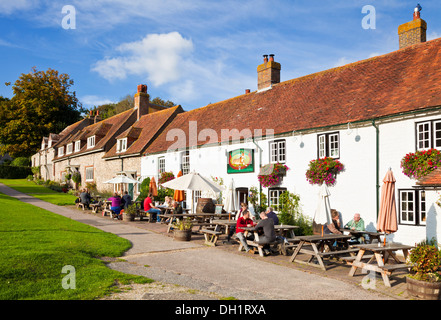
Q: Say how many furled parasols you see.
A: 5